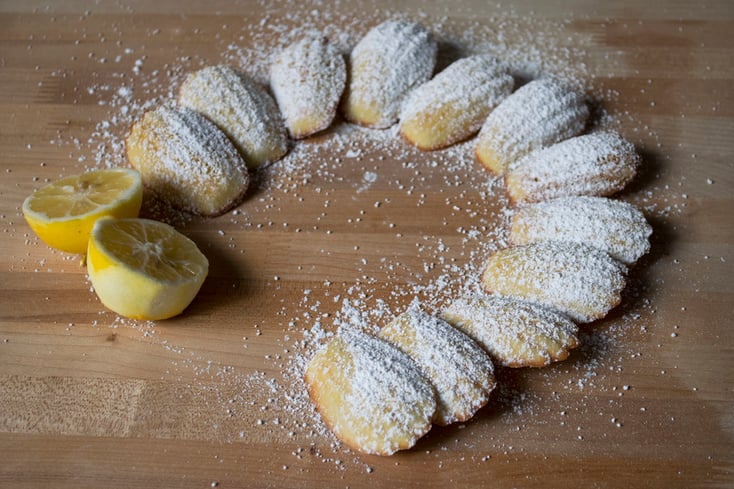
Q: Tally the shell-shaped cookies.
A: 12